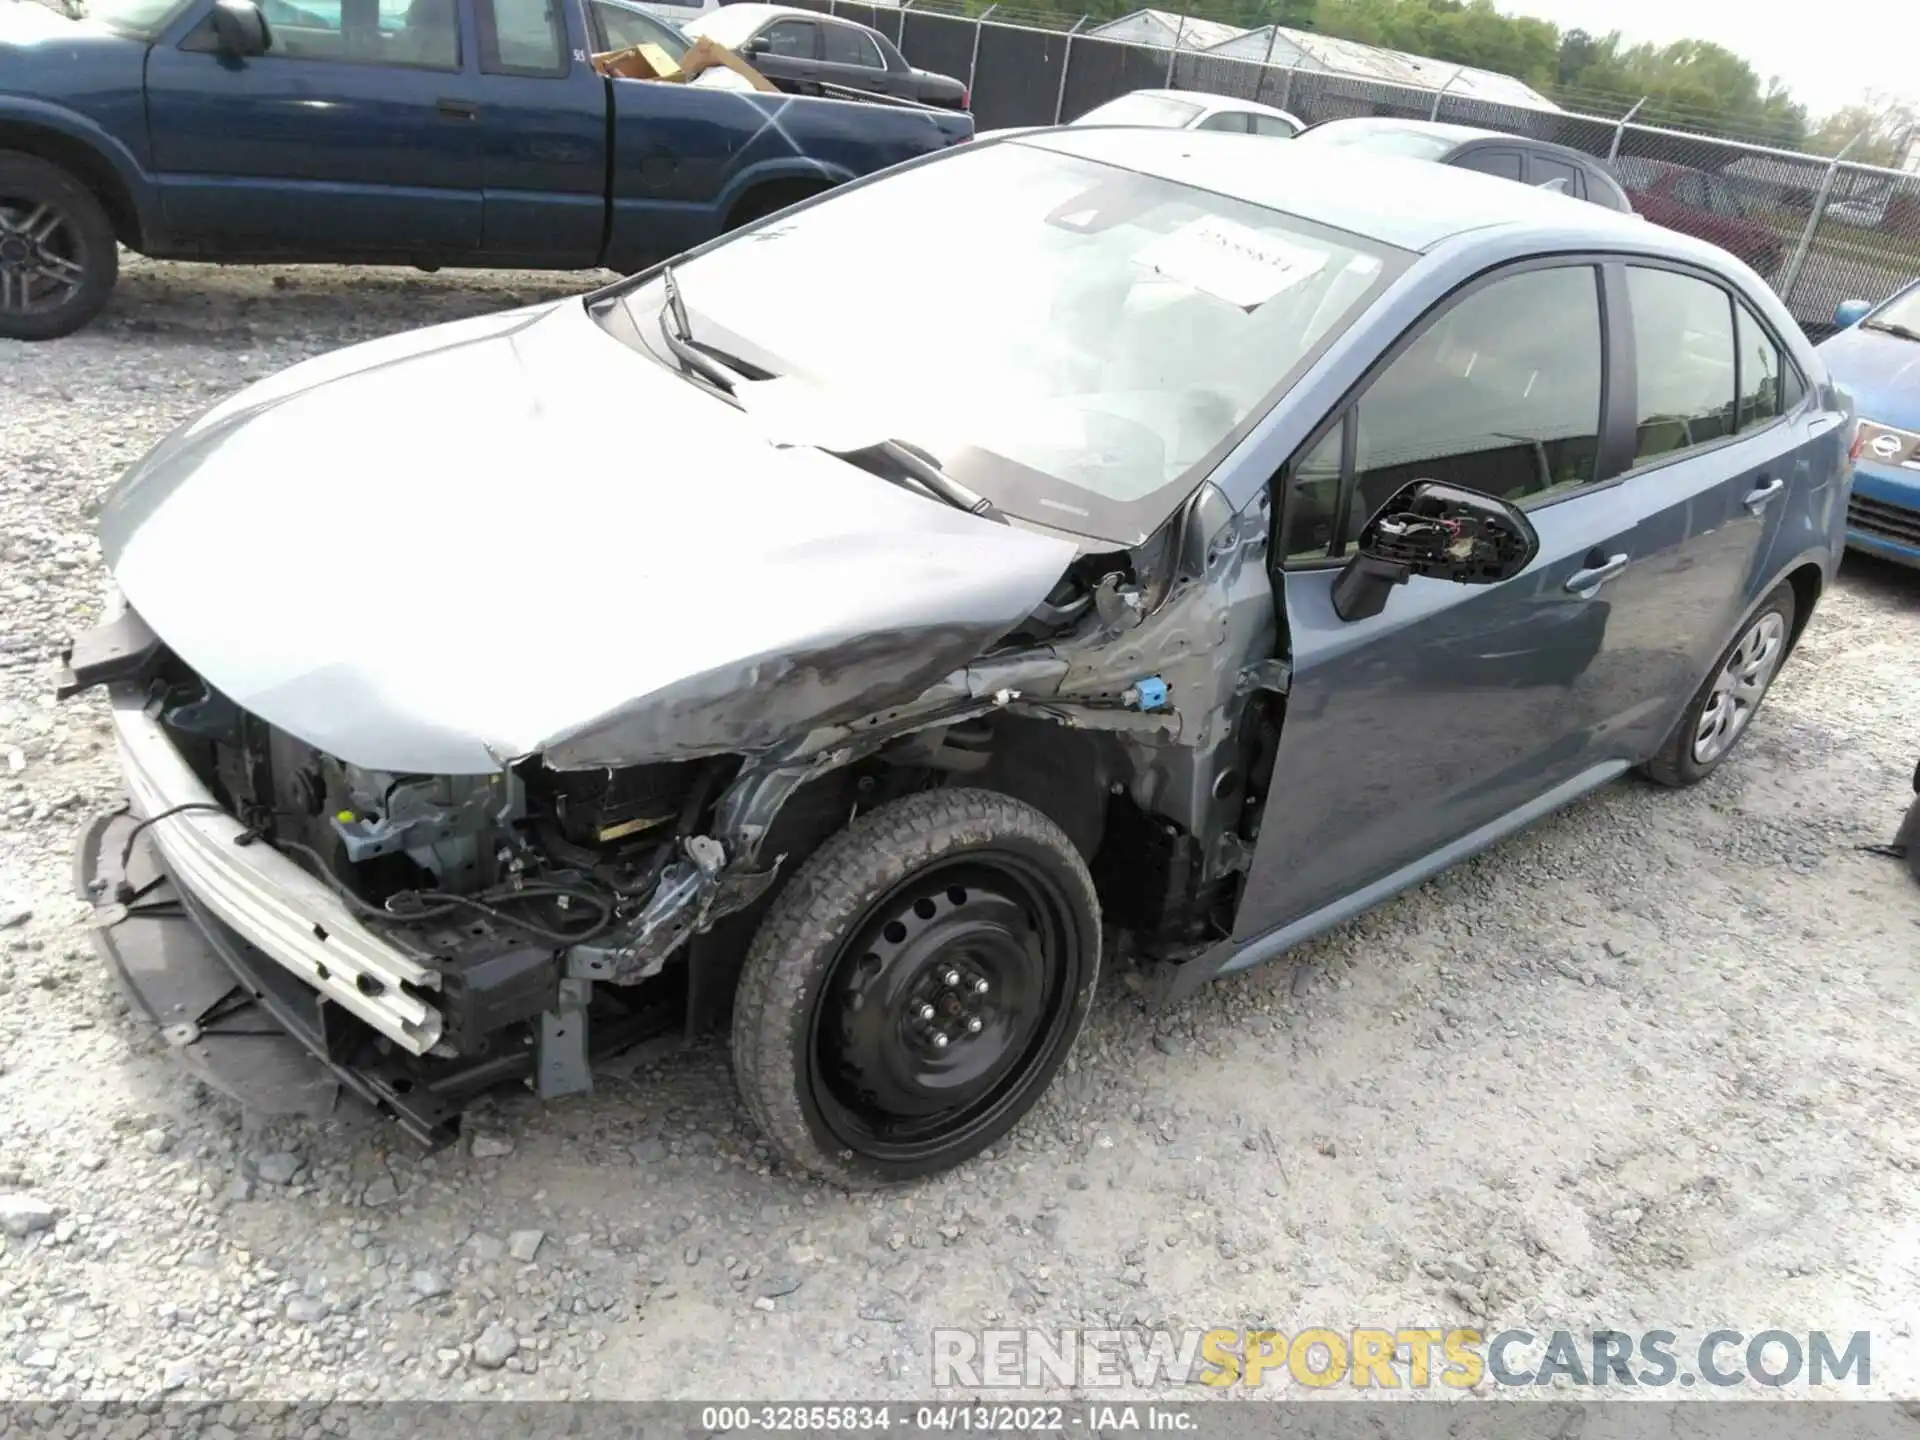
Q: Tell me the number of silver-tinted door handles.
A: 2